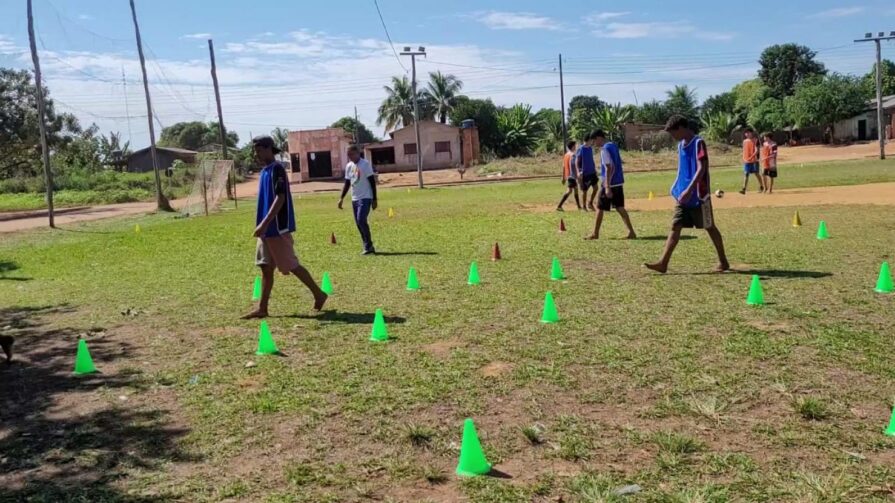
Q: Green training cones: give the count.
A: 14